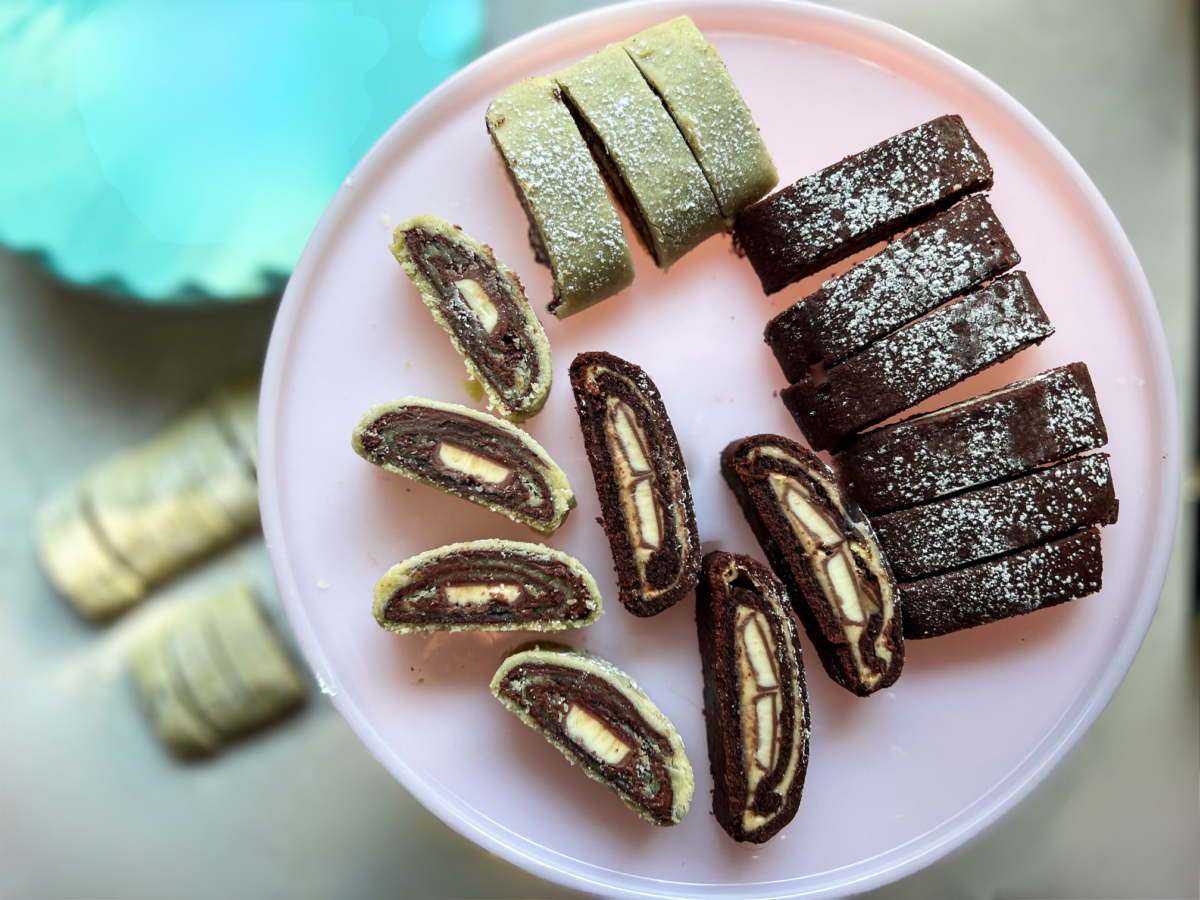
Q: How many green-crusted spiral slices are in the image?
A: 4